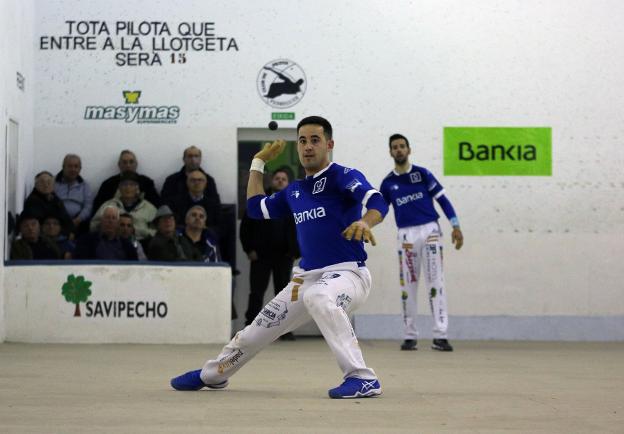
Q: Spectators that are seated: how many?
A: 12